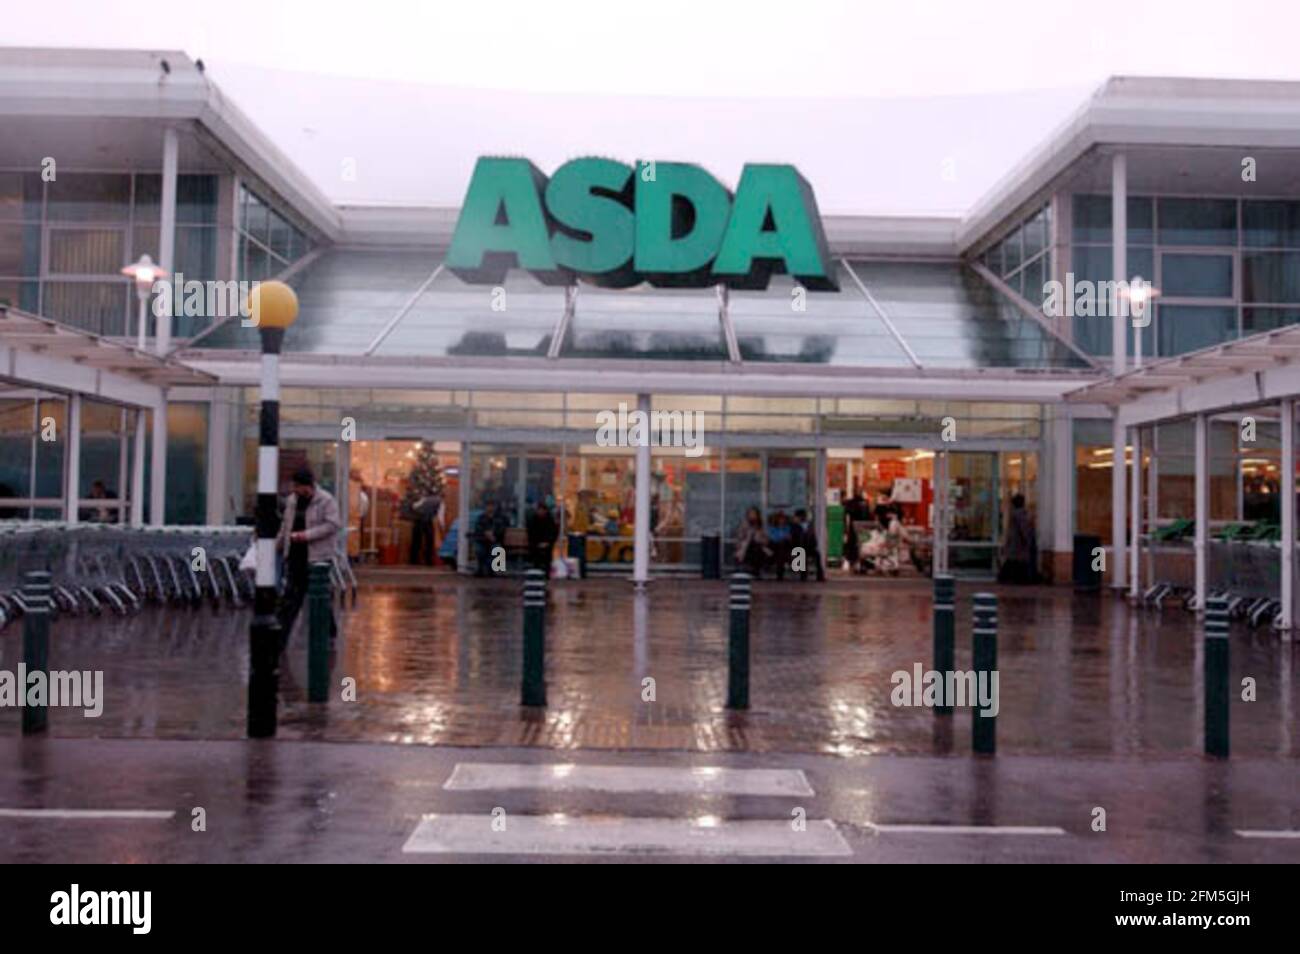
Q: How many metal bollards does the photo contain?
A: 7